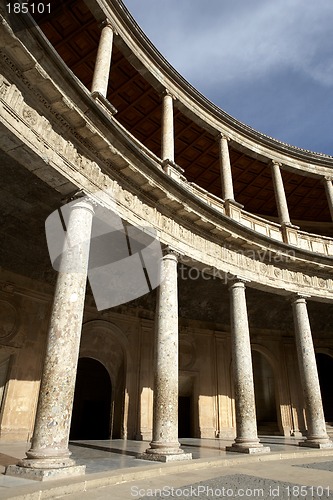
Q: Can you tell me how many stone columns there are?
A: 9